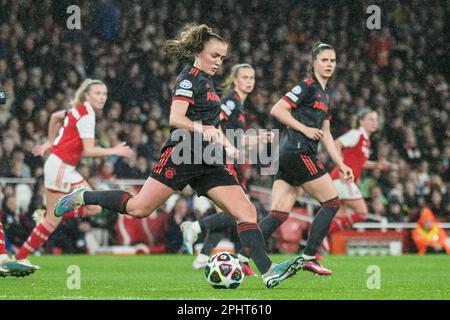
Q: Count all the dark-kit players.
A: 3